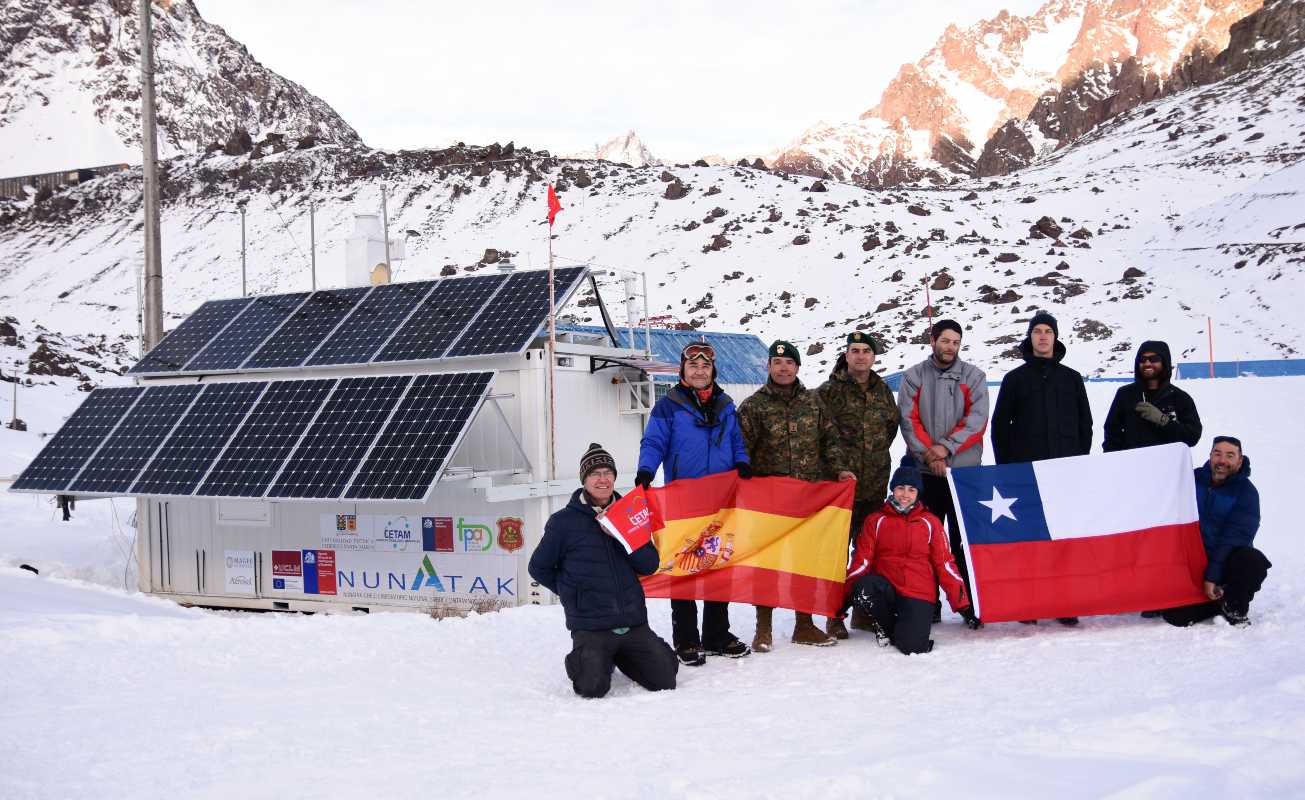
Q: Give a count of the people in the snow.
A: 9